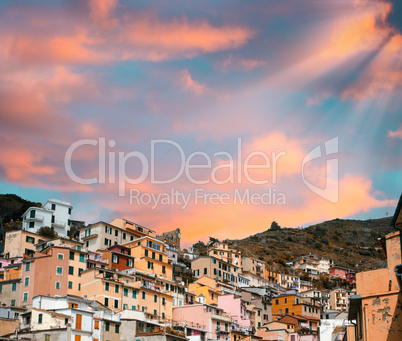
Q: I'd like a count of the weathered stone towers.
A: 1